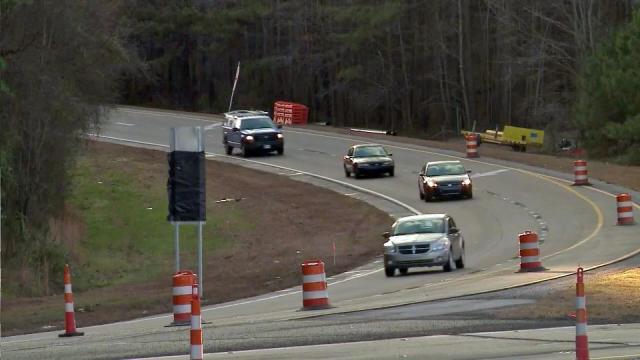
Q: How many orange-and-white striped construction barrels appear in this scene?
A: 6